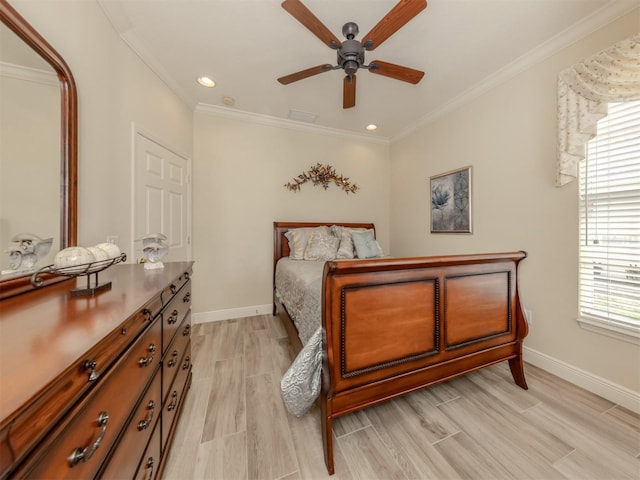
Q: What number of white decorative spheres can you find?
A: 3